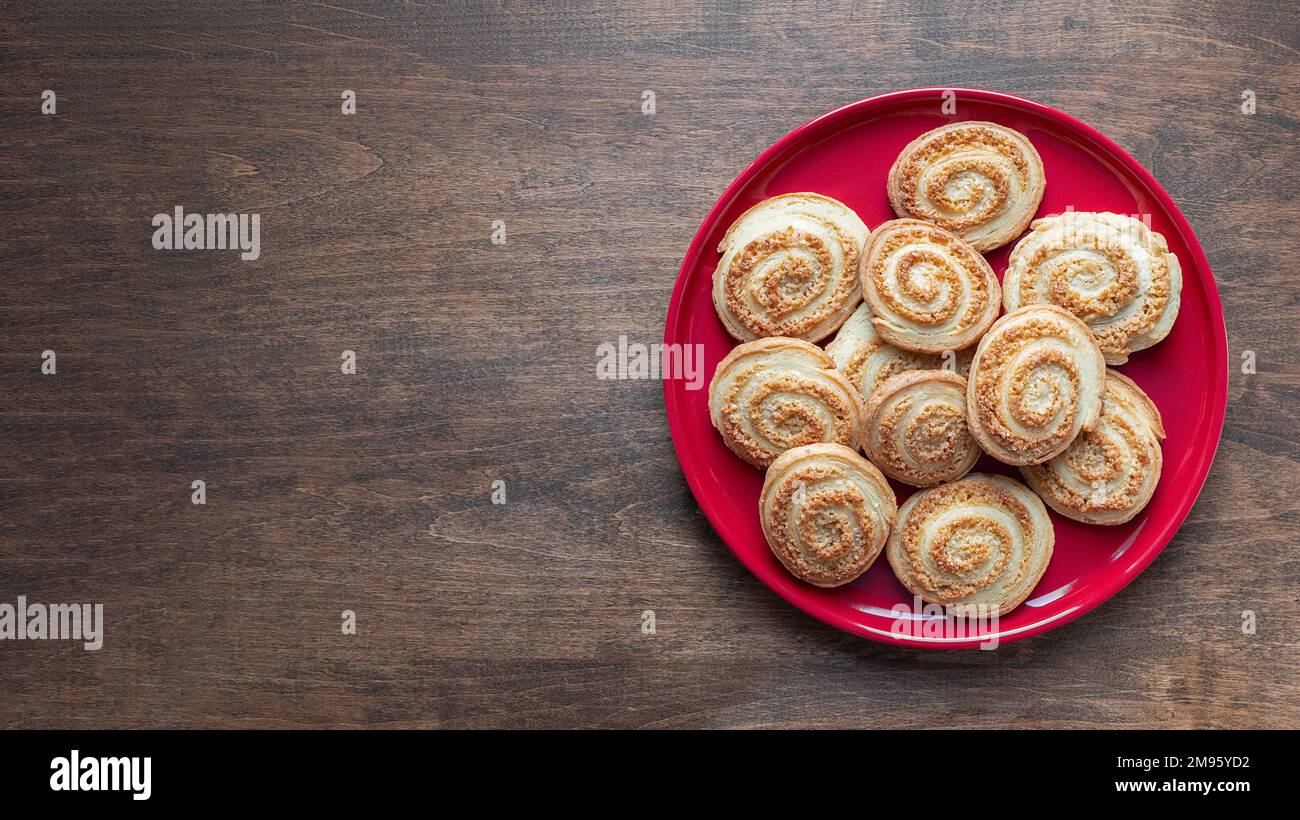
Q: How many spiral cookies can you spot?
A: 11